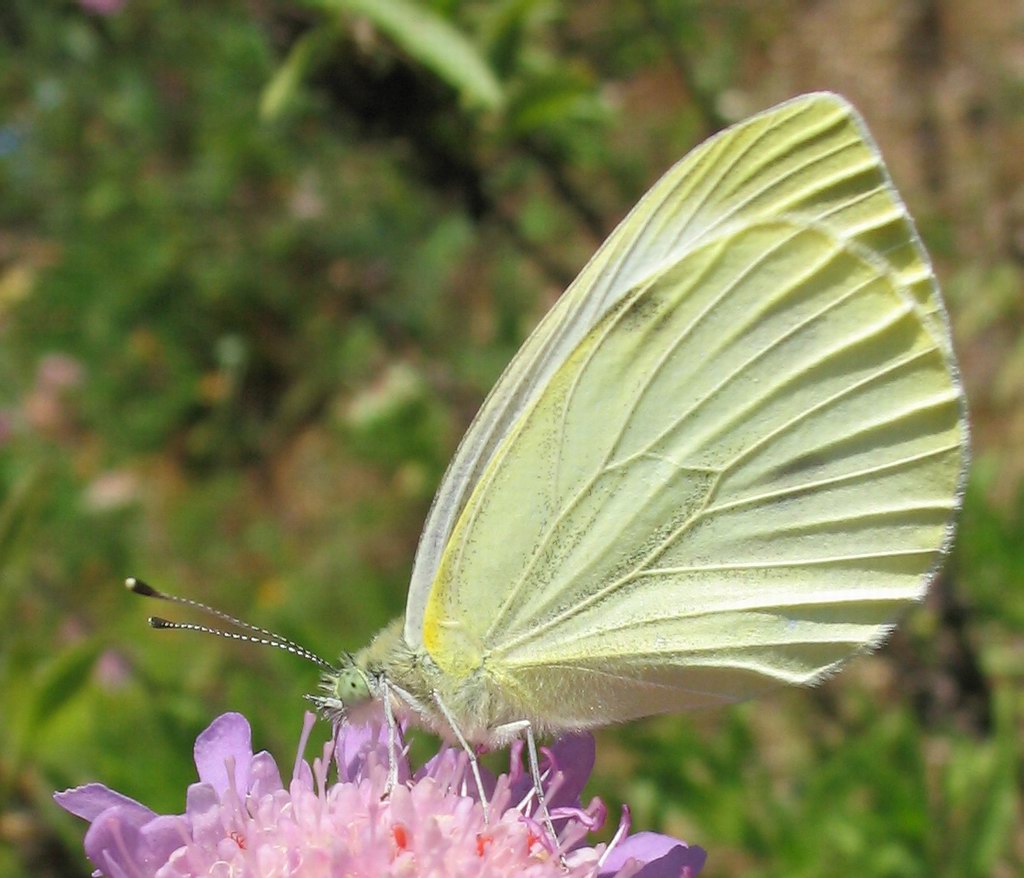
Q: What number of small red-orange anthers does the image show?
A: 4